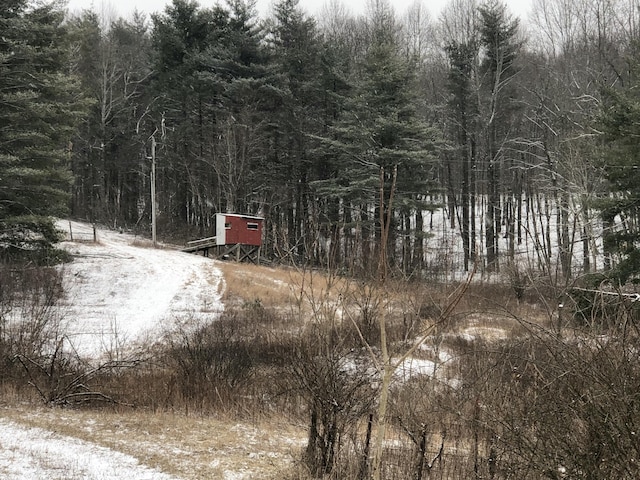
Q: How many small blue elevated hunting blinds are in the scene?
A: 0